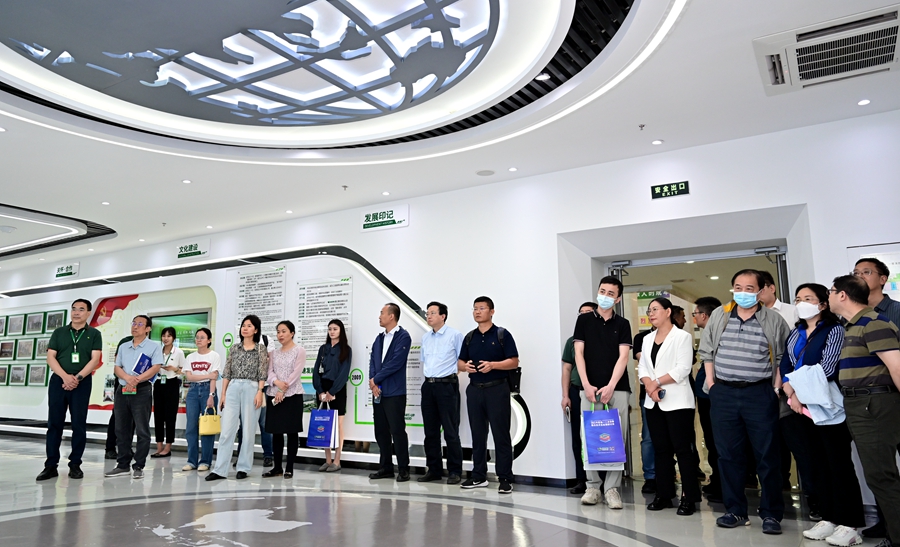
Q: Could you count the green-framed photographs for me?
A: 10